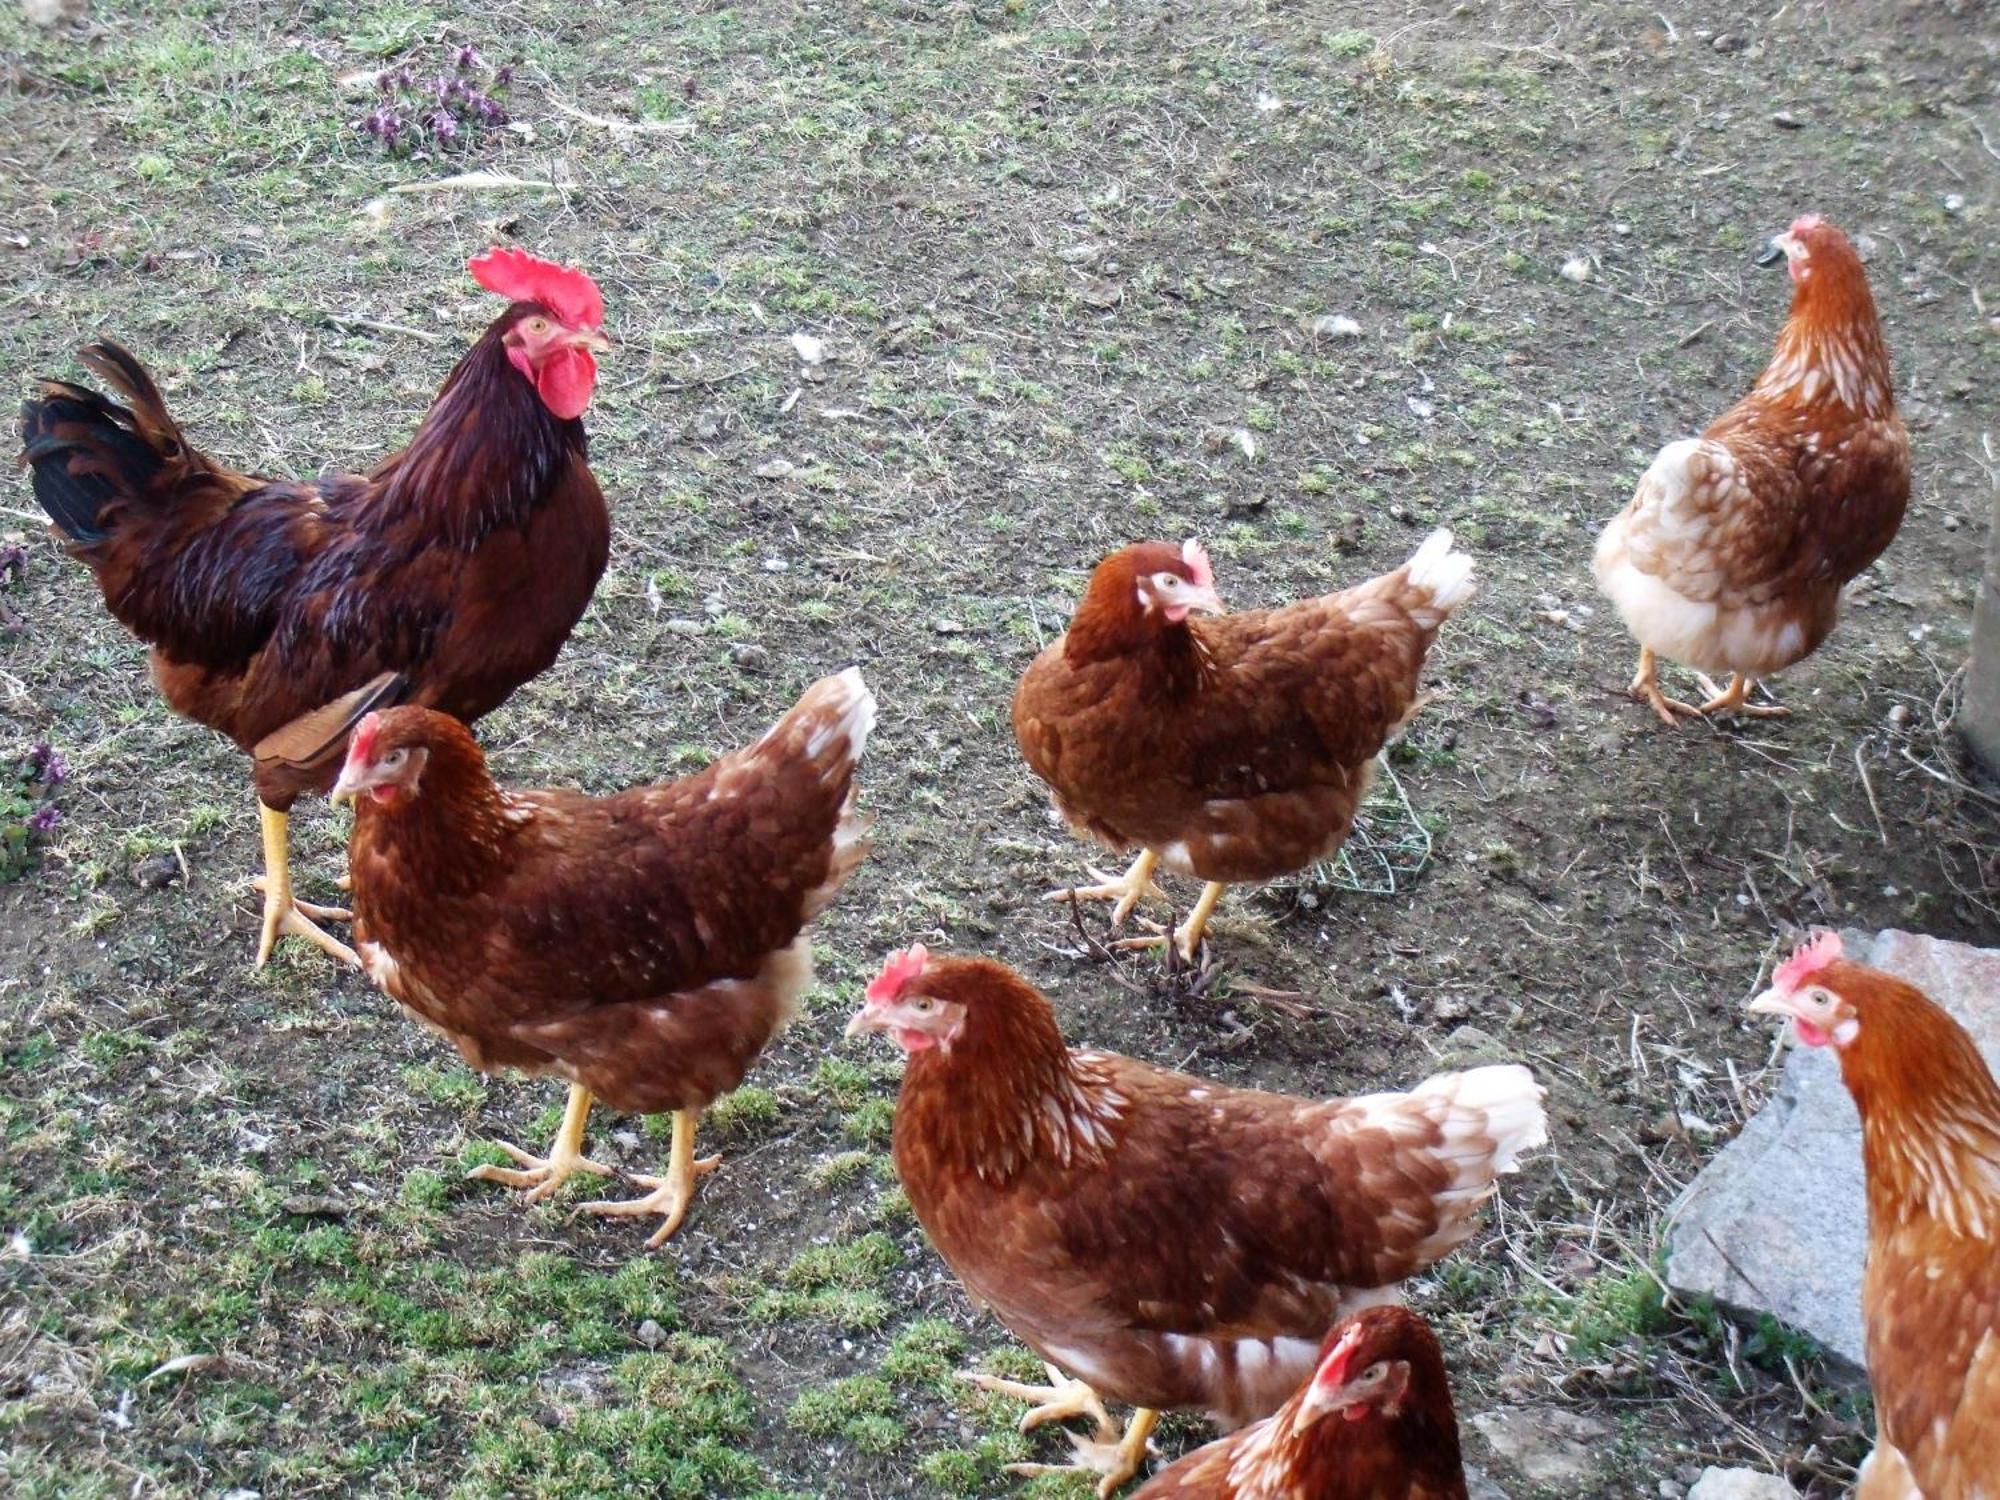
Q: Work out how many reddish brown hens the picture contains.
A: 6